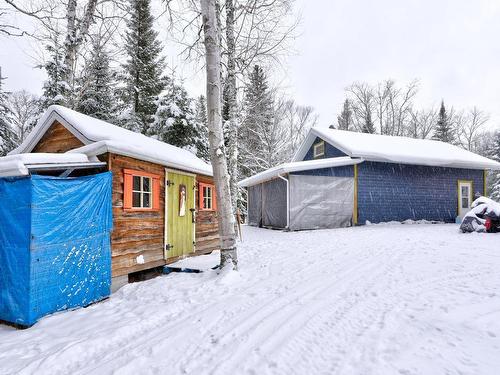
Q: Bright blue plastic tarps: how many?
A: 1